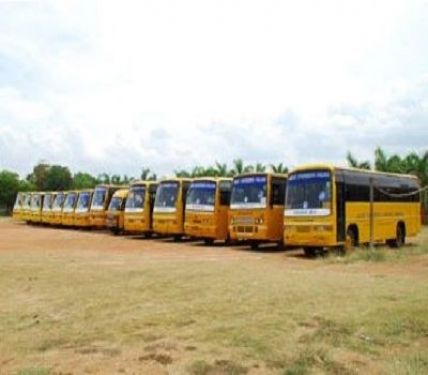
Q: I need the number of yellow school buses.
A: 14